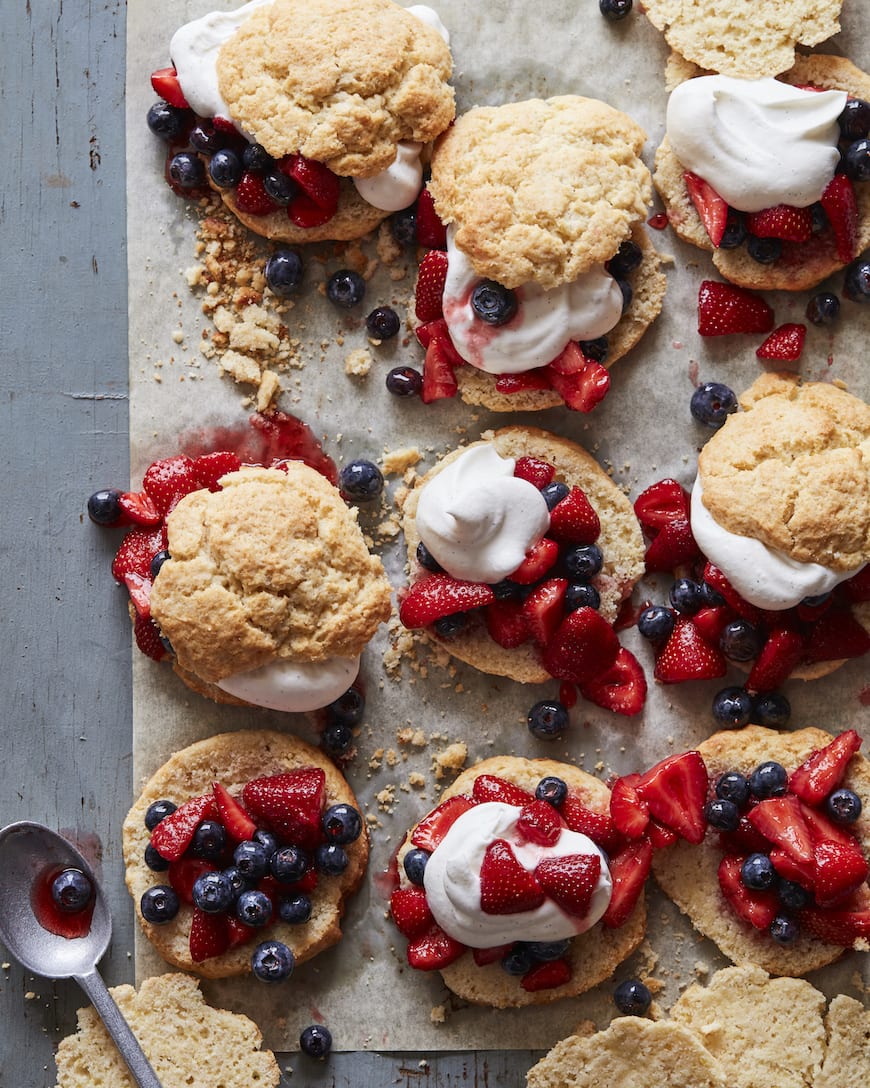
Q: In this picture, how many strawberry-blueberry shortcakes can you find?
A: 9